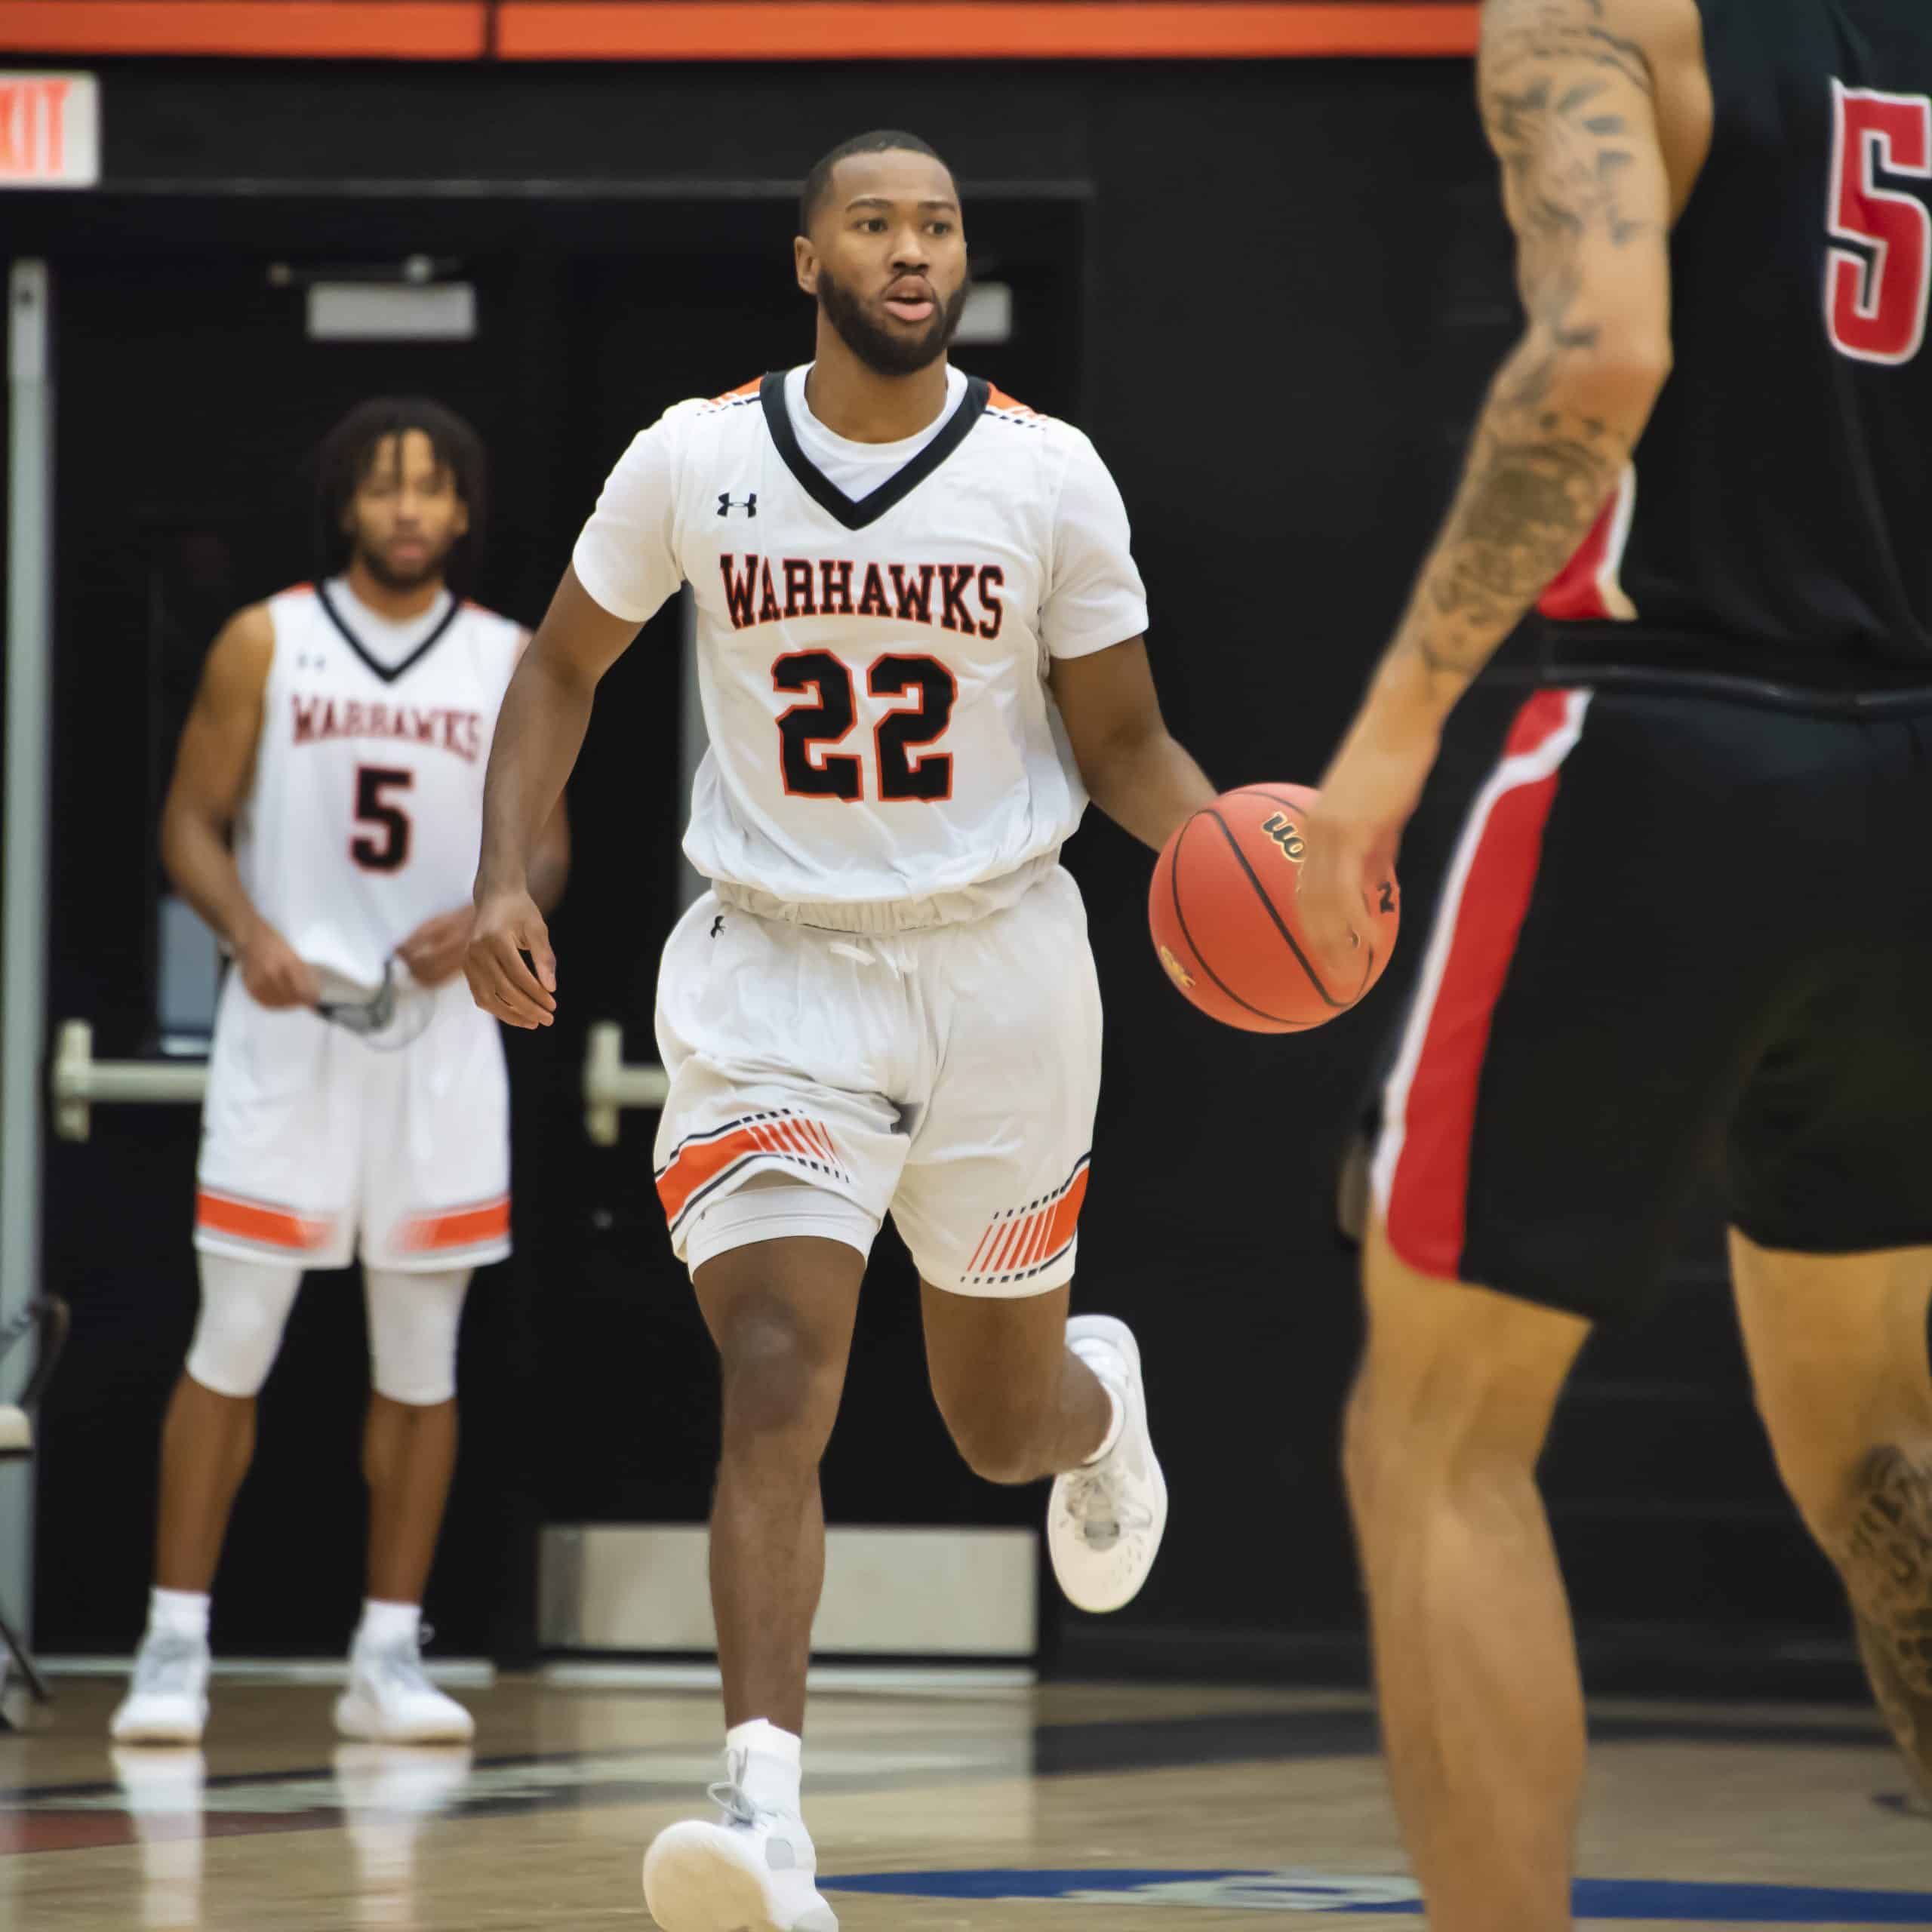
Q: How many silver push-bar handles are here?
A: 2